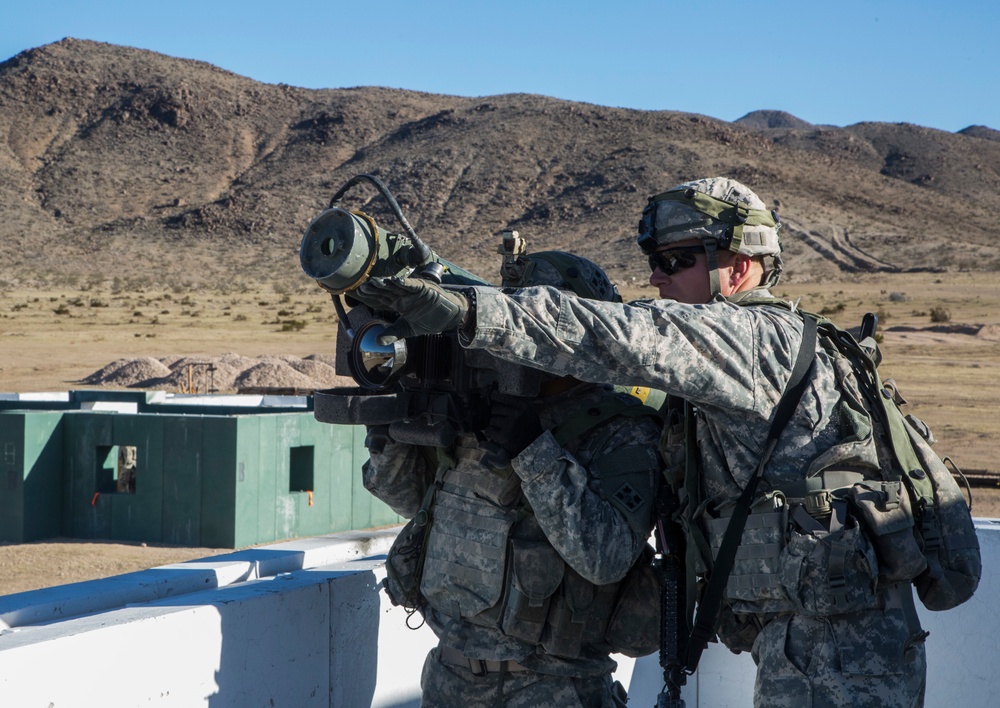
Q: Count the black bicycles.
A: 0